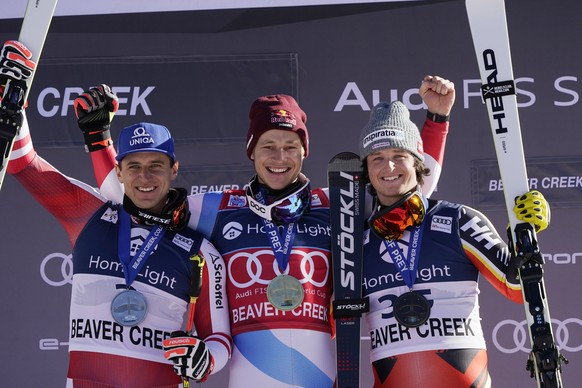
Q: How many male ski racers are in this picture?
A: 3